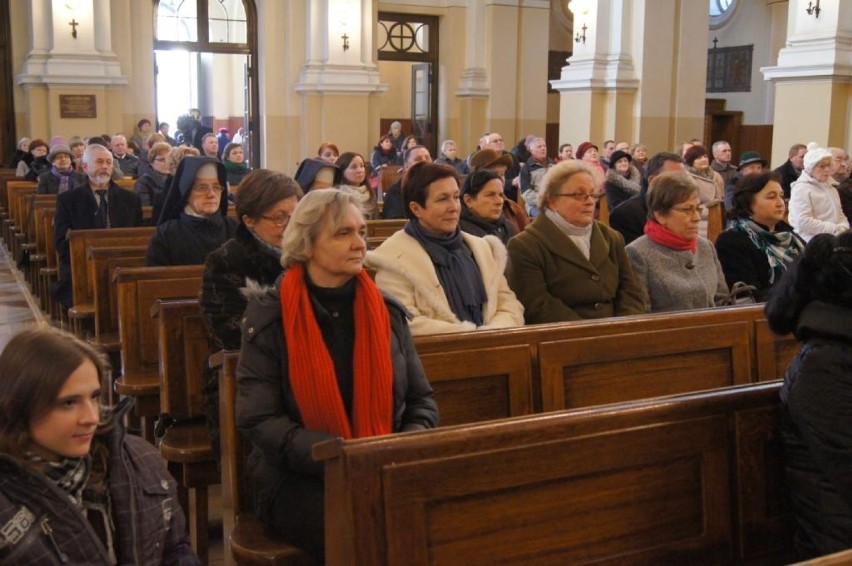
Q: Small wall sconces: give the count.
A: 4